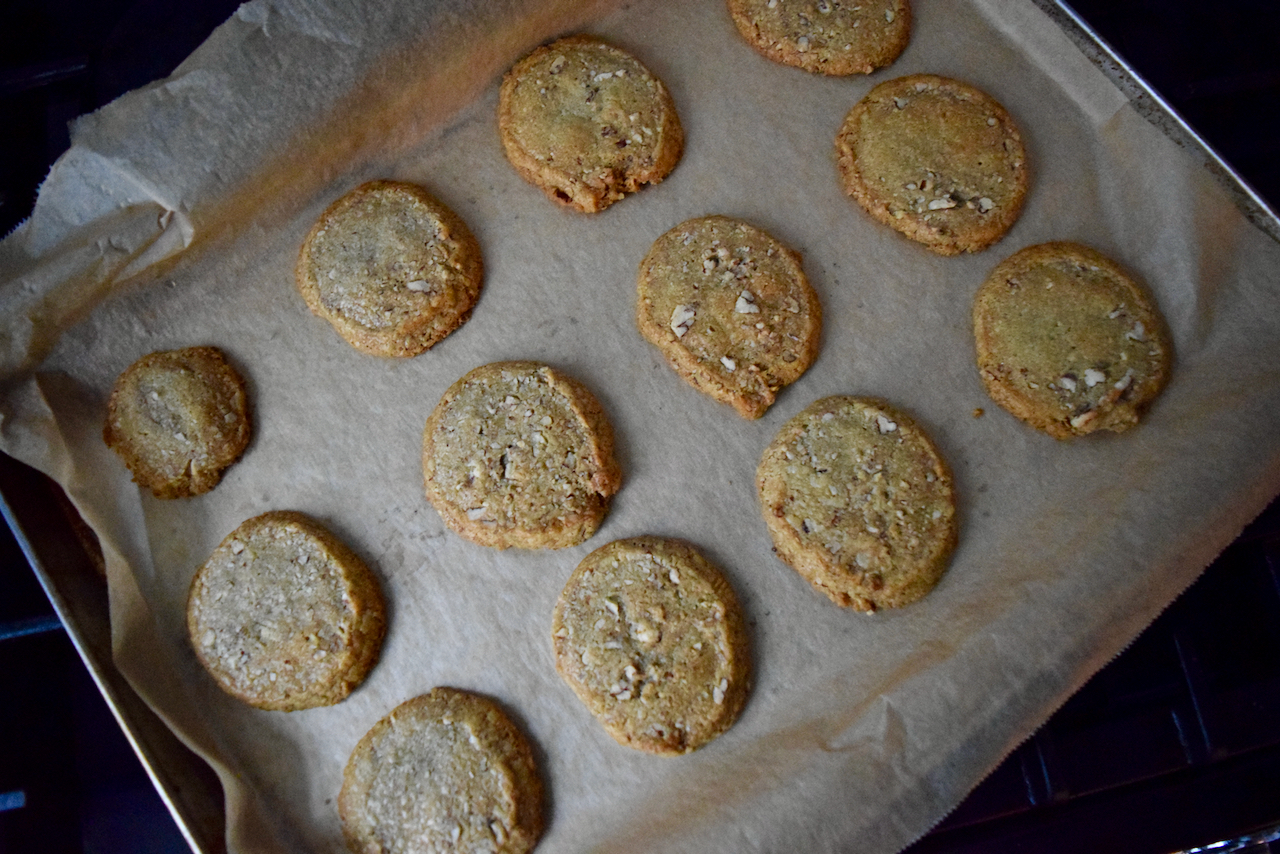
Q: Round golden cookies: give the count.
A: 12